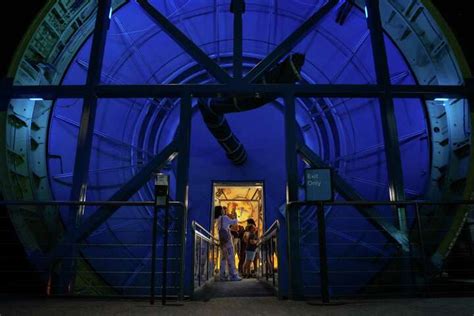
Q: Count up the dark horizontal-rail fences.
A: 2